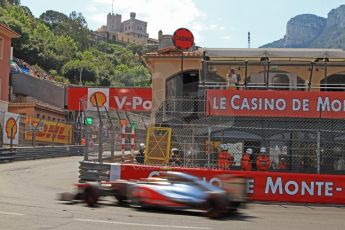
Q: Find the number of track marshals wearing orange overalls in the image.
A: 3